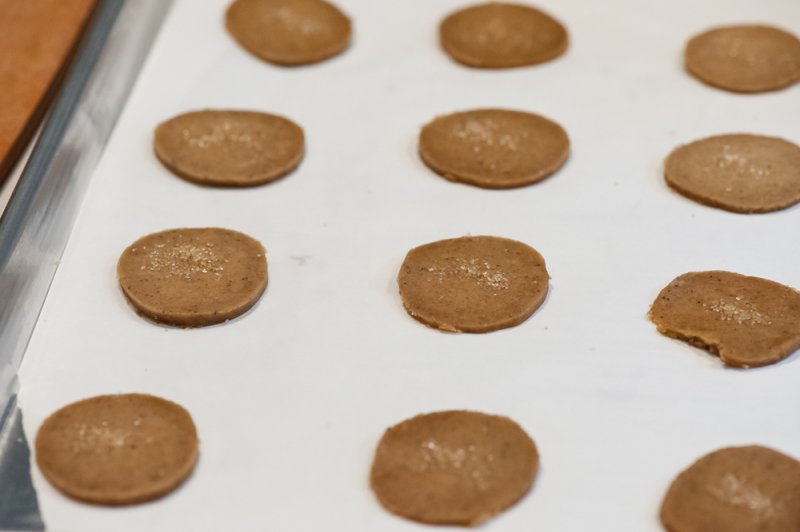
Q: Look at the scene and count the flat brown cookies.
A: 12